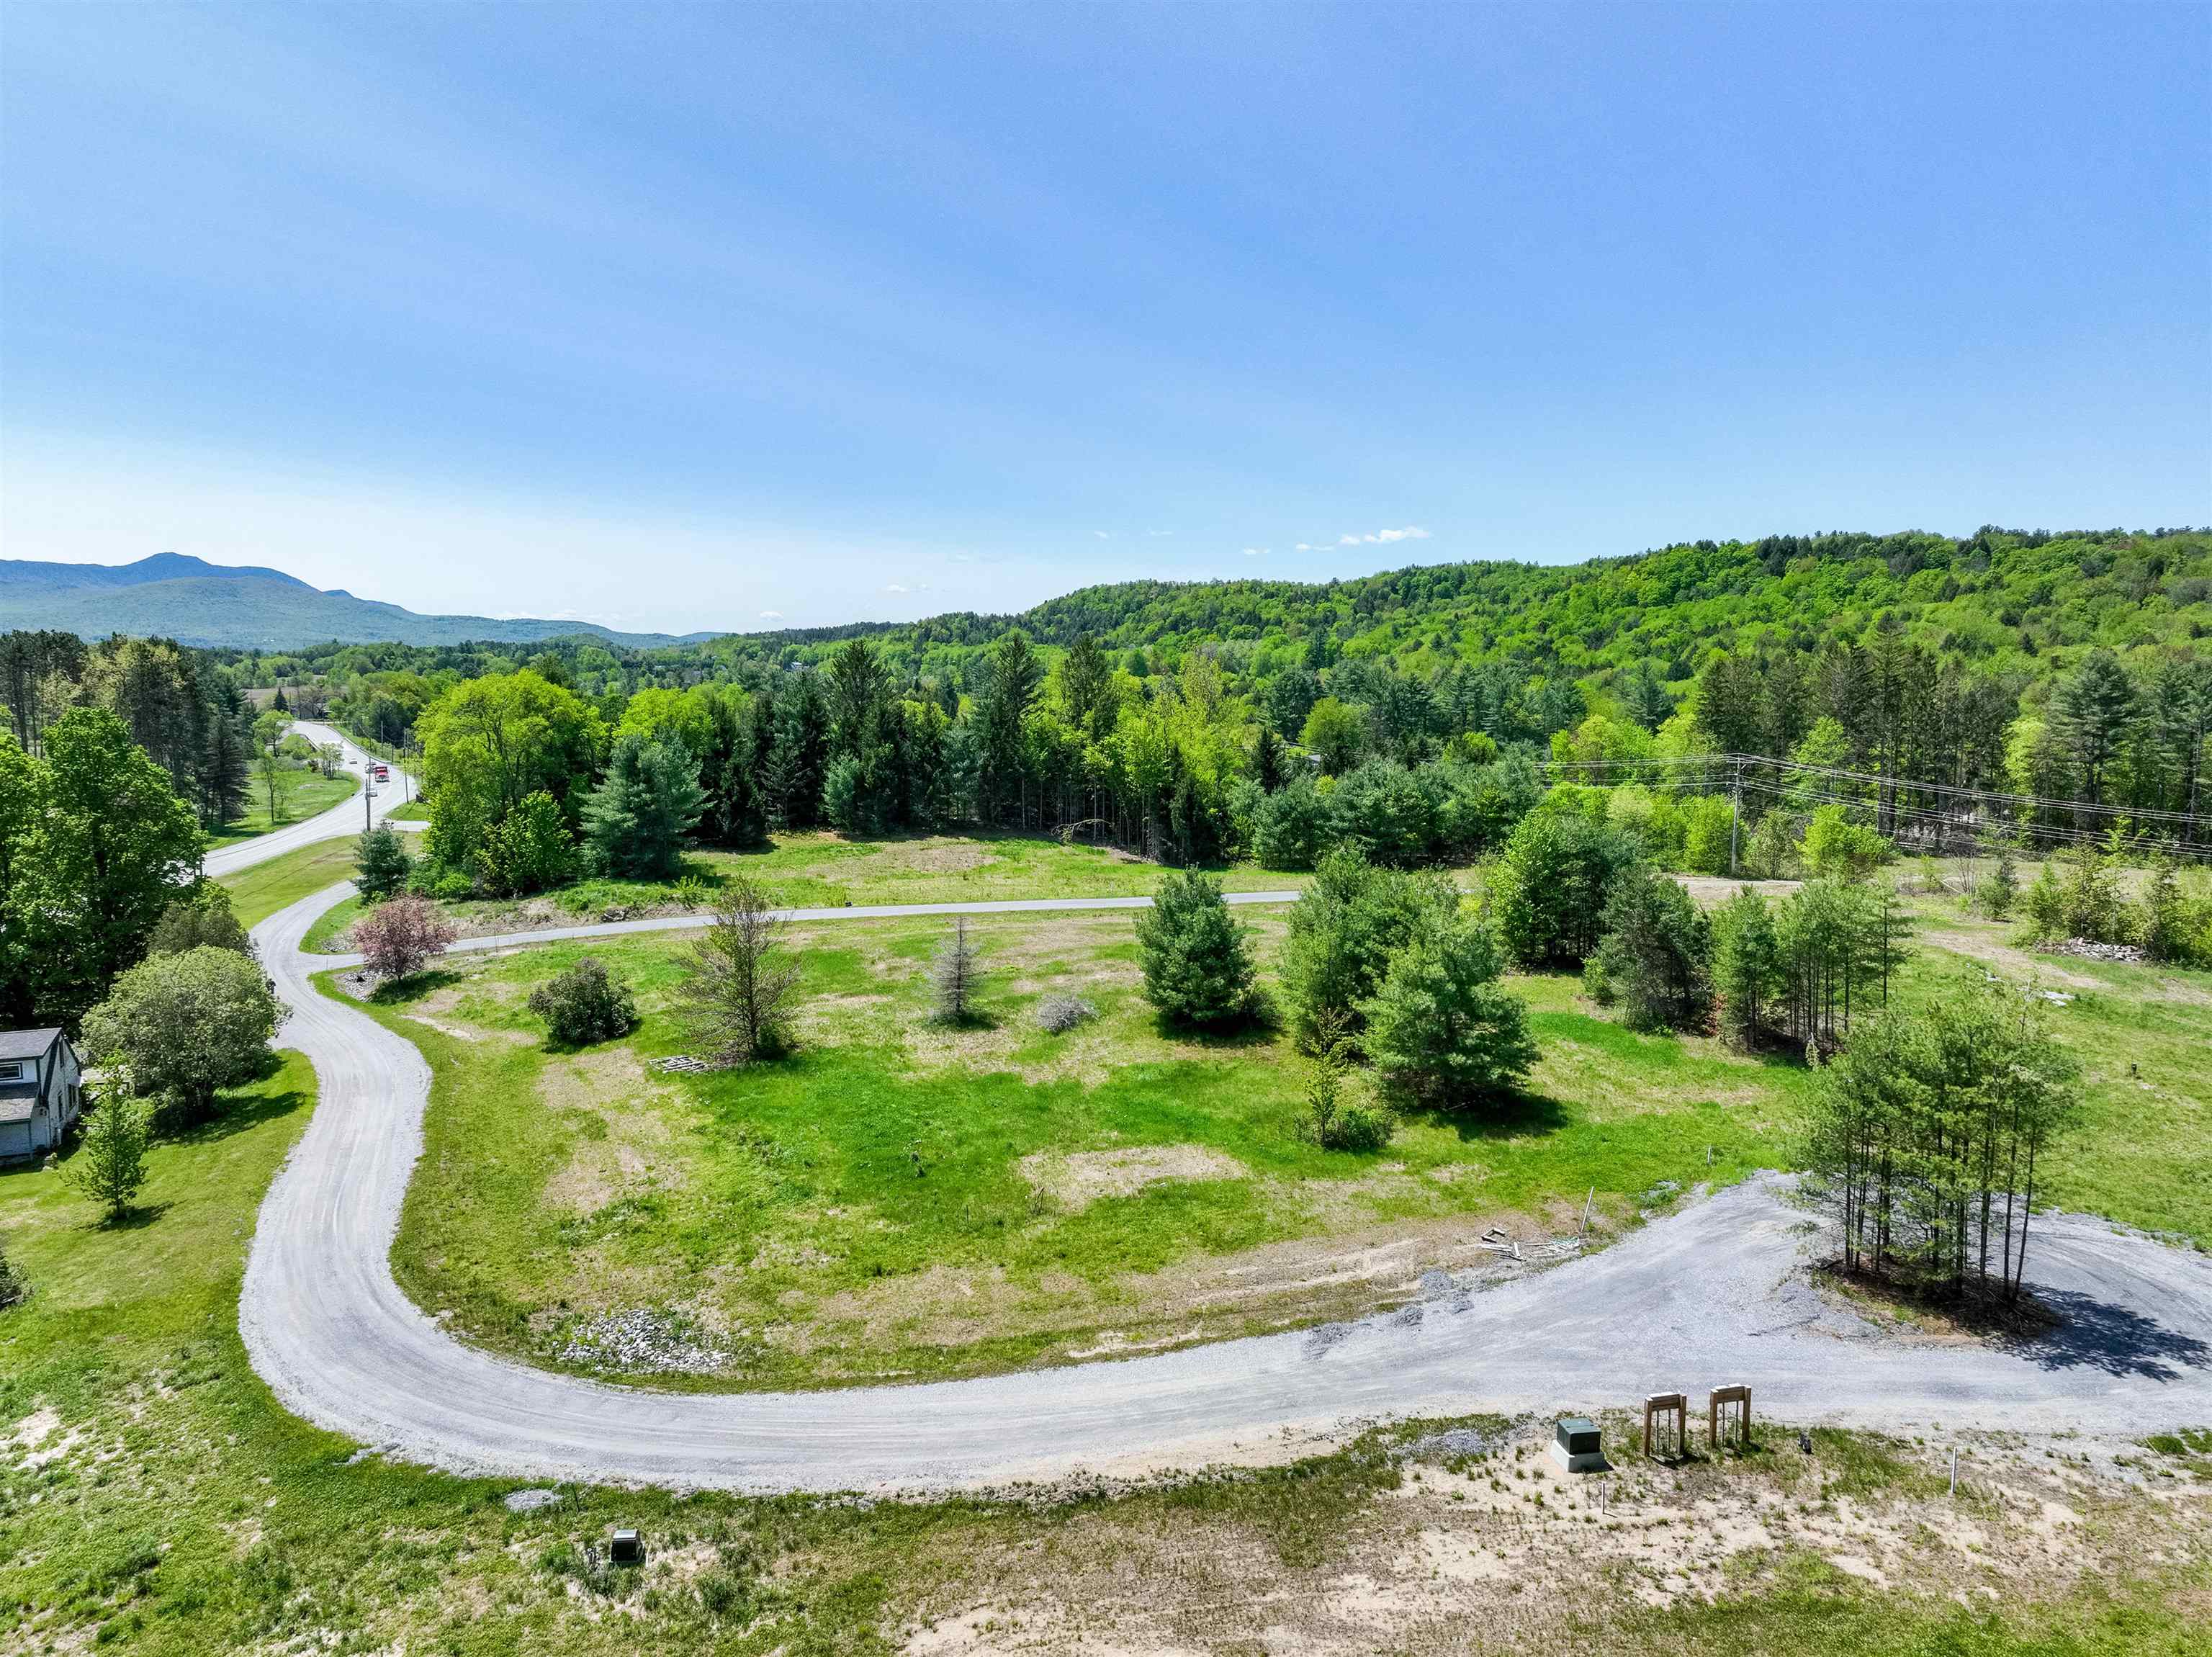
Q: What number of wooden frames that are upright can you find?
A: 2